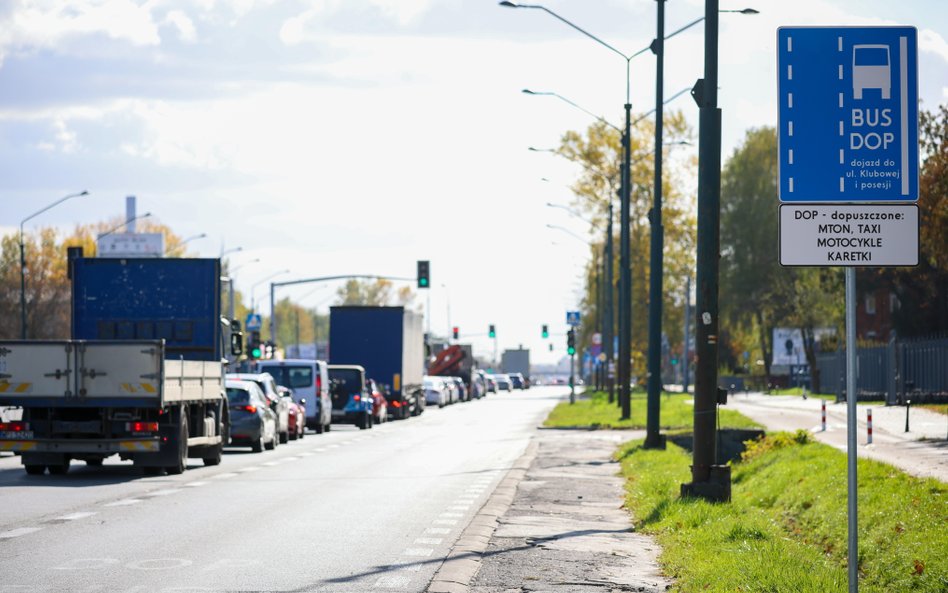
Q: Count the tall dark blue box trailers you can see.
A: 2